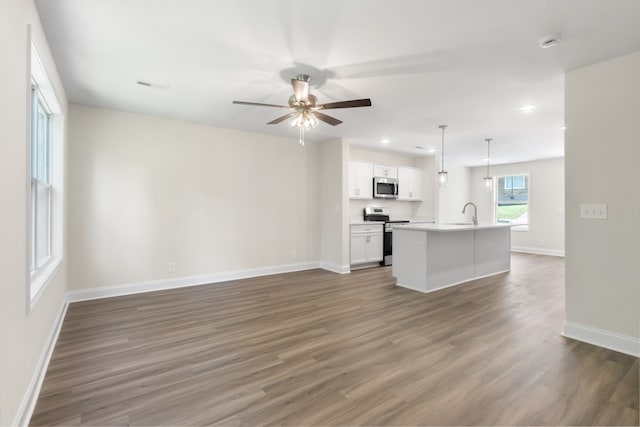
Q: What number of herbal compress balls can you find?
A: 0